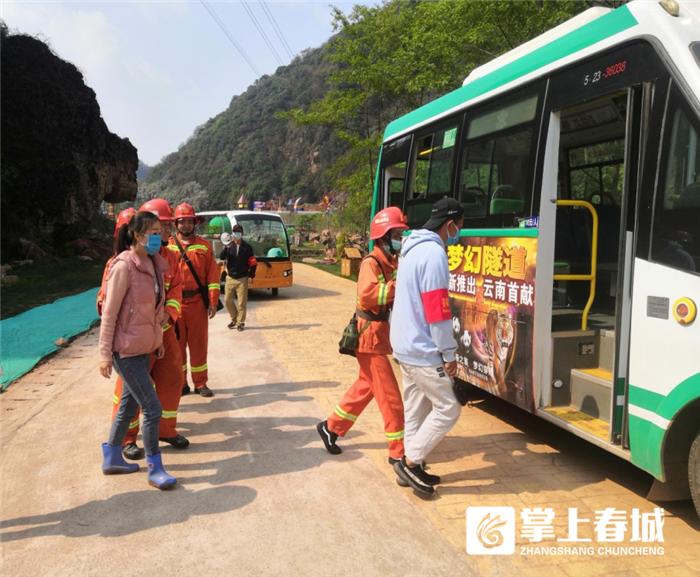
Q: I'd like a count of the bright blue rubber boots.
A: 2